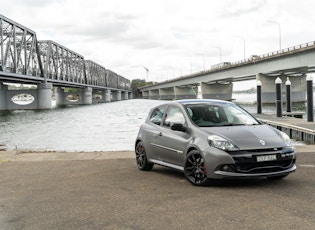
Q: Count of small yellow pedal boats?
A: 0